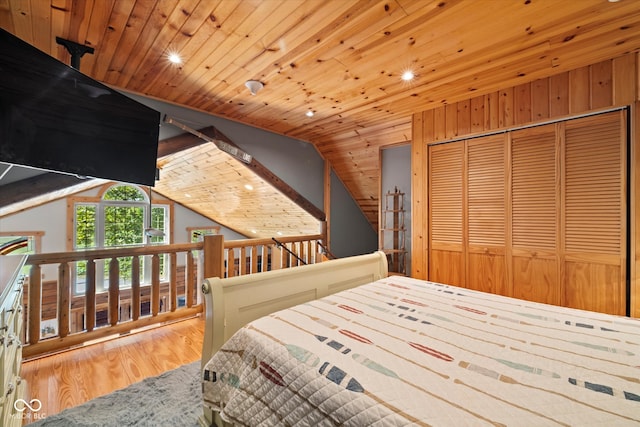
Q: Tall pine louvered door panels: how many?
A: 4